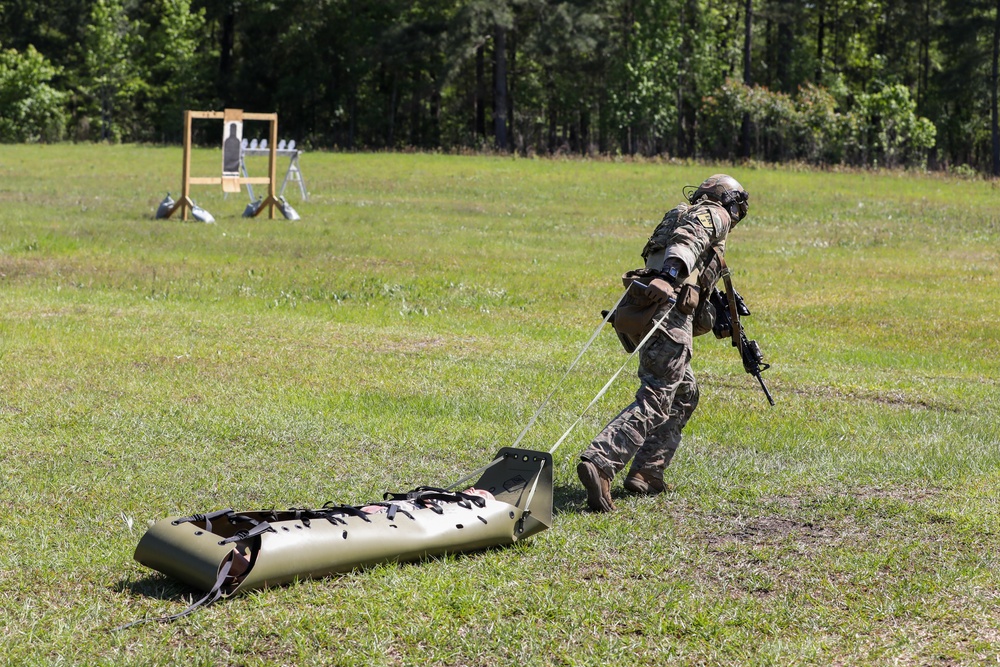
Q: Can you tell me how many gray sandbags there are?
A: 4